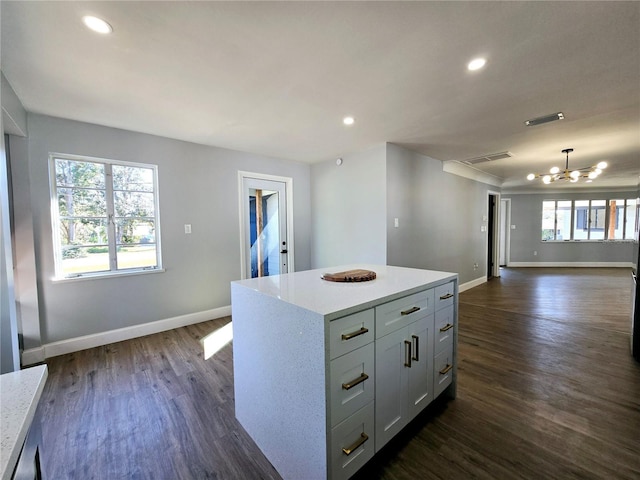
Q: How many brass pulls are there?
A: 9